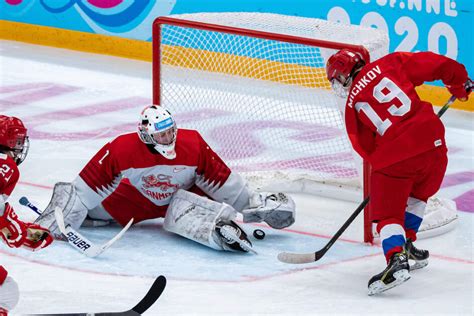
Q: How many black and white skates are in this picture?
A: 3